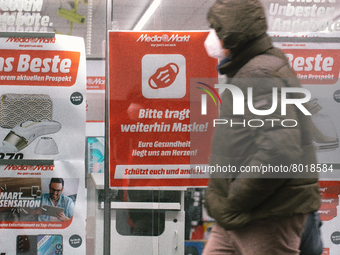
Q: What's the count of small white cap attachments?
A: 1